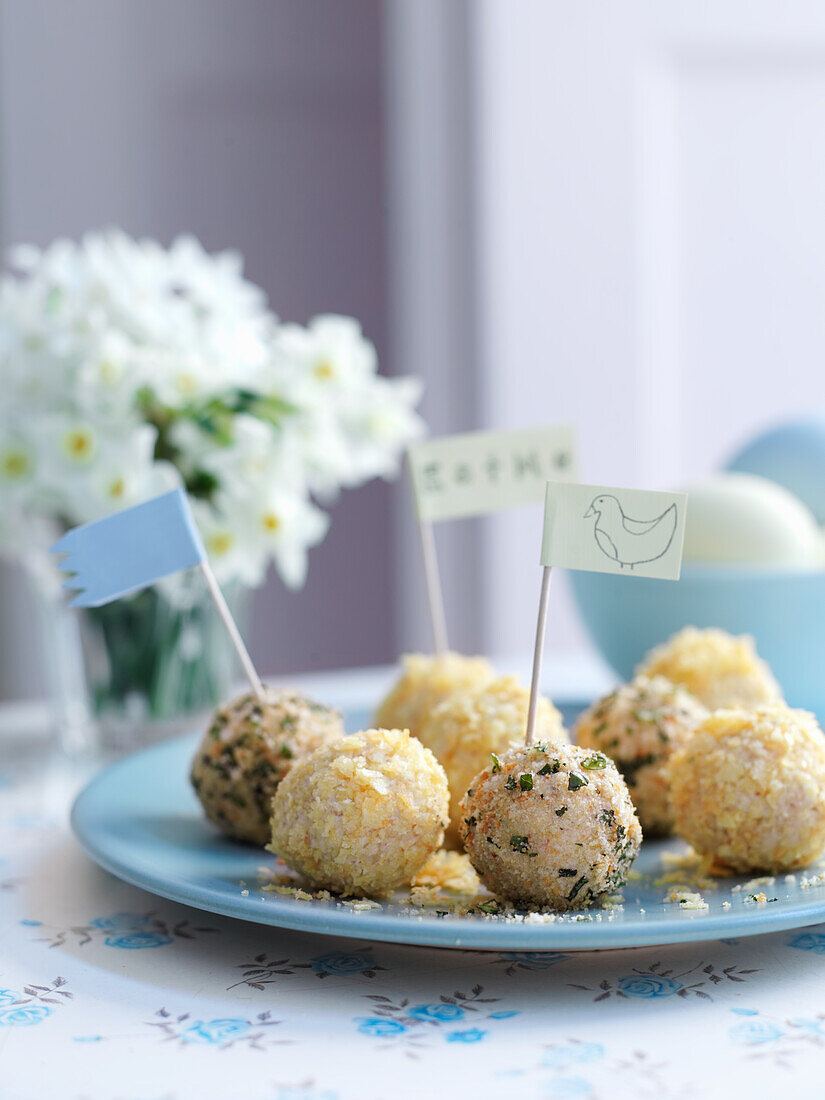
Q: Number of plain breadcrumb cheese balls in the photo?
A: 5